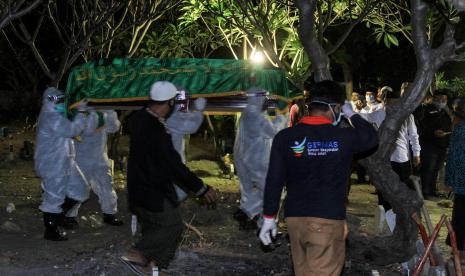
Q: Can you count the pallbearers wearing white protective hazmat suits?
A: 4